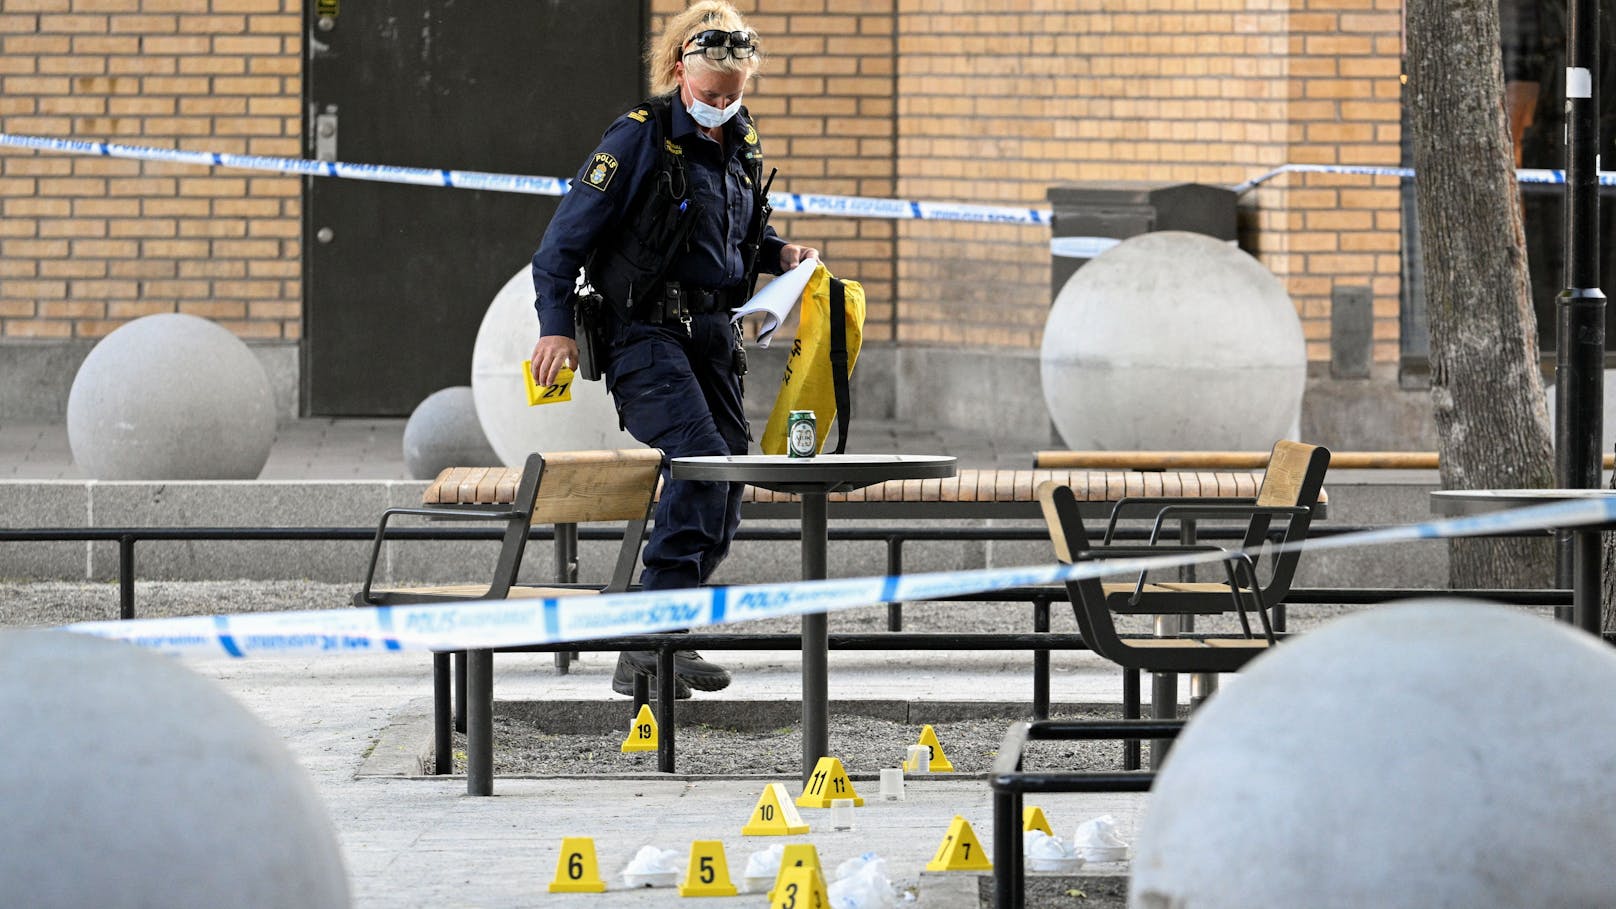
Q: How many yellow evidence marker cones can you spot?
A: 11